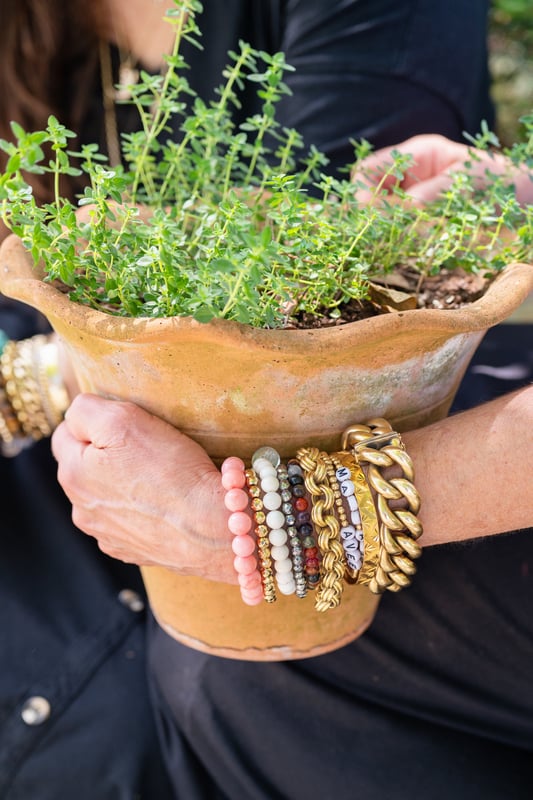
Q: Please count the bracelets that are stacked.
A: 10